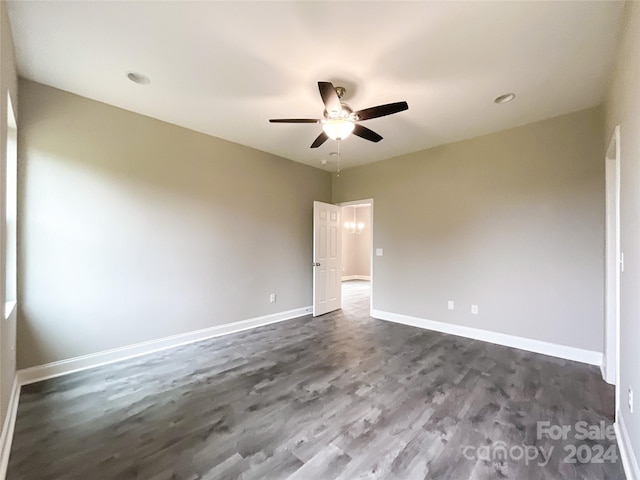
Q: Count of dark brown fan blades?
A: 5